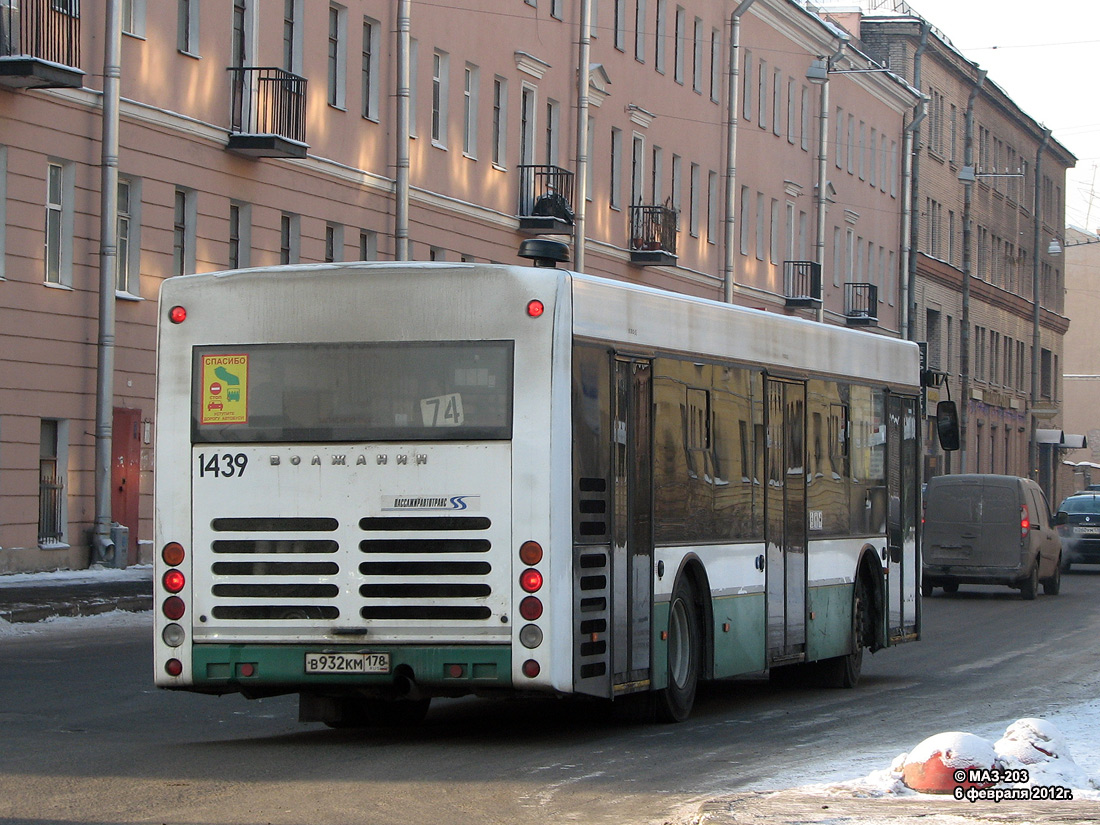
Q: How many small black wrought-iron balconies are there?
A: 6